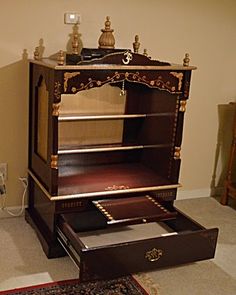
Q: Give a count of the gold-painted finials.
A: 7